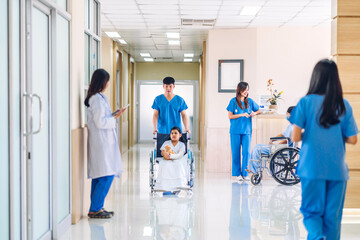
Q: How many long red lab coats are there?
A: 0